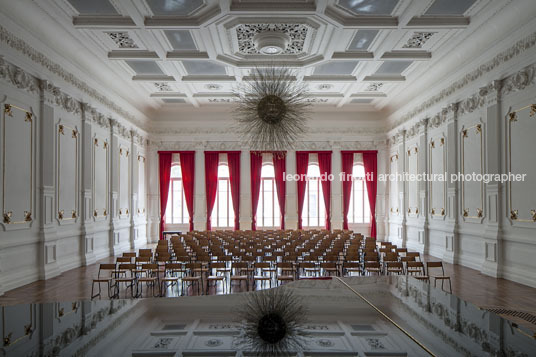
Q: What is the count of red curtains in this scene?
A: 10